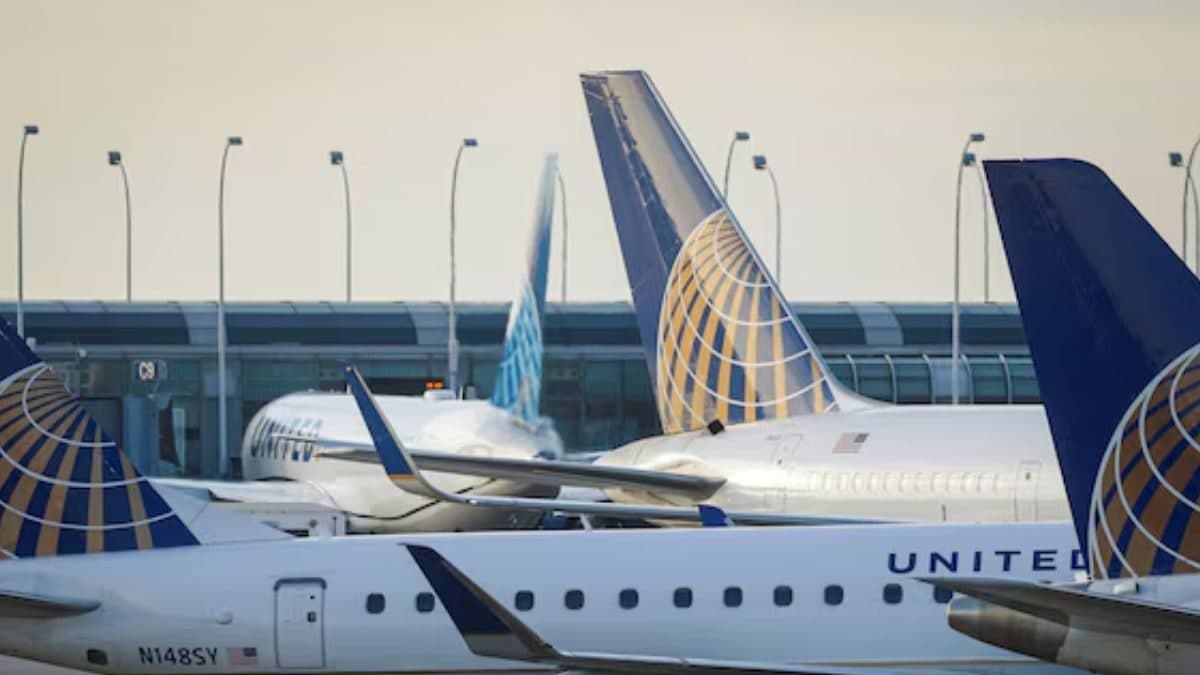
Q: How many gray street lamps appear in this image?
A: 12